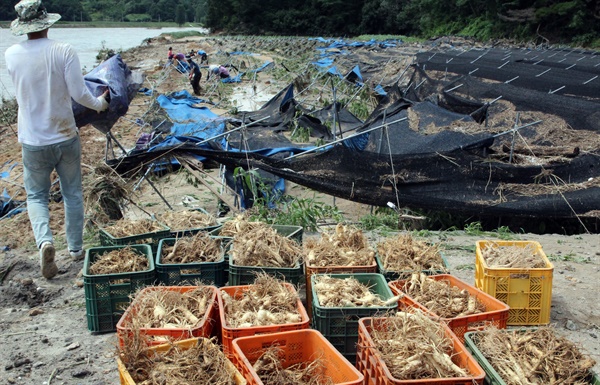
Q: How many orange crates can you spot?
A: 6